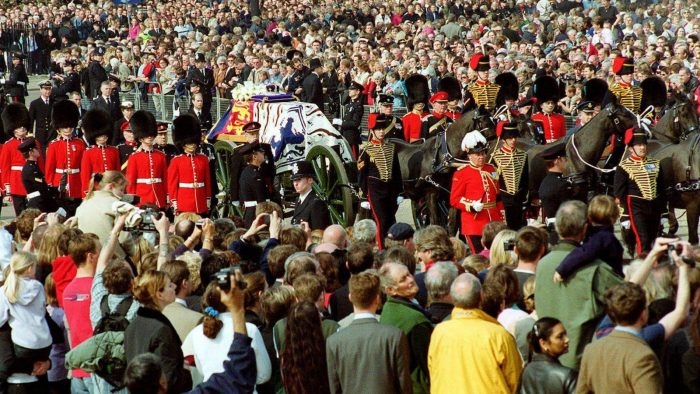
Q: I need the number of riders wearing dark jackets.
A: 2